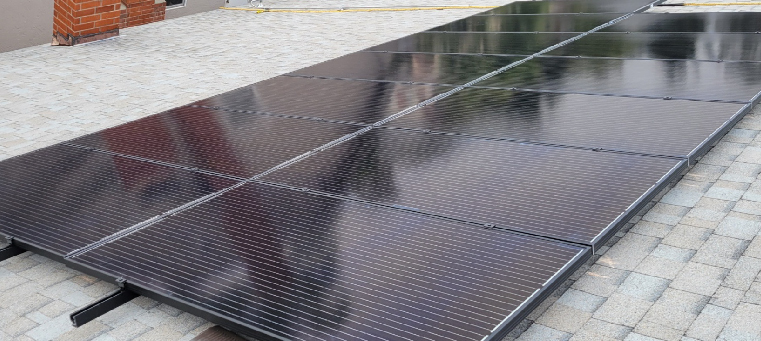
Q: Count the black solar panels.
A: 13